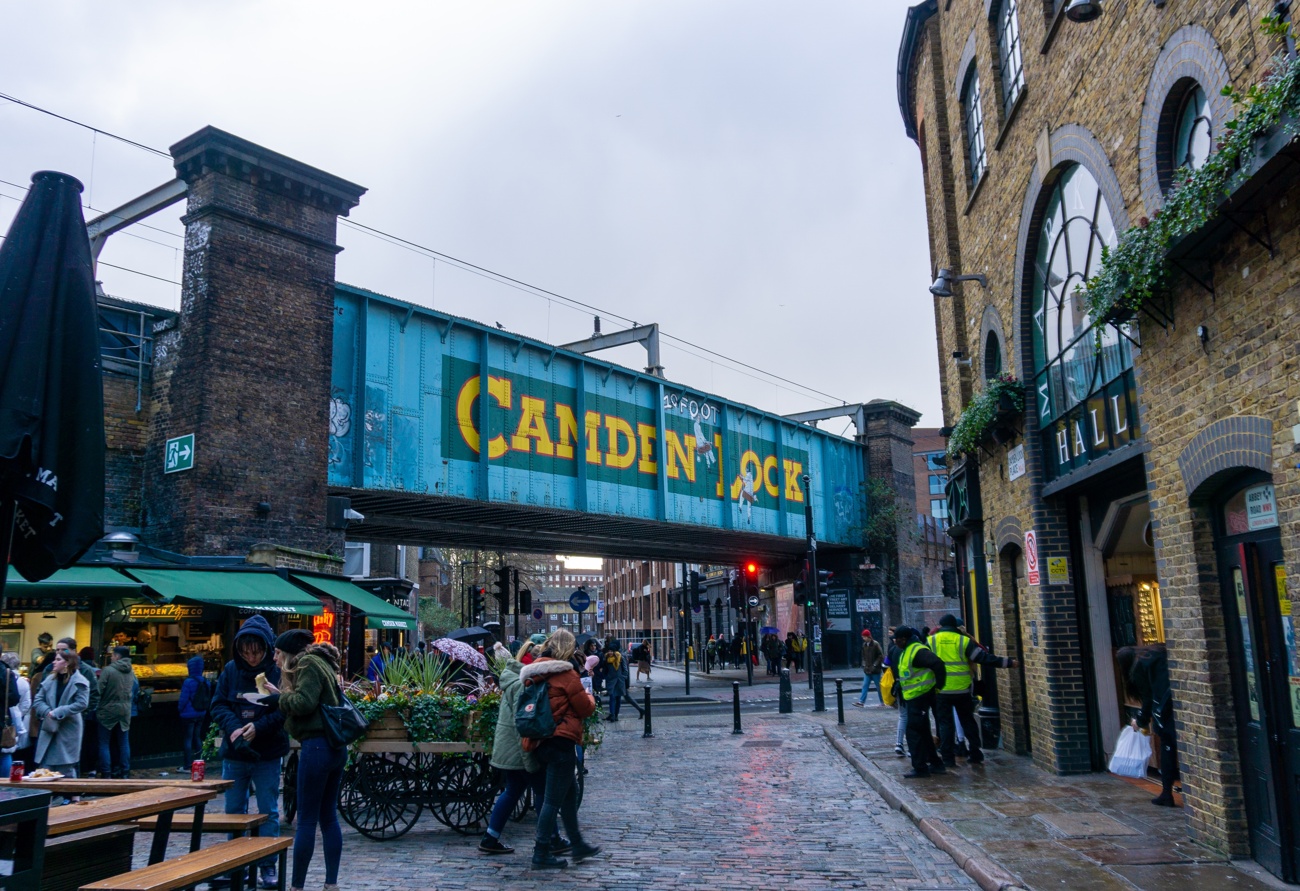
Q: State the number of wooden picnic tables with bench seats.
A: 2